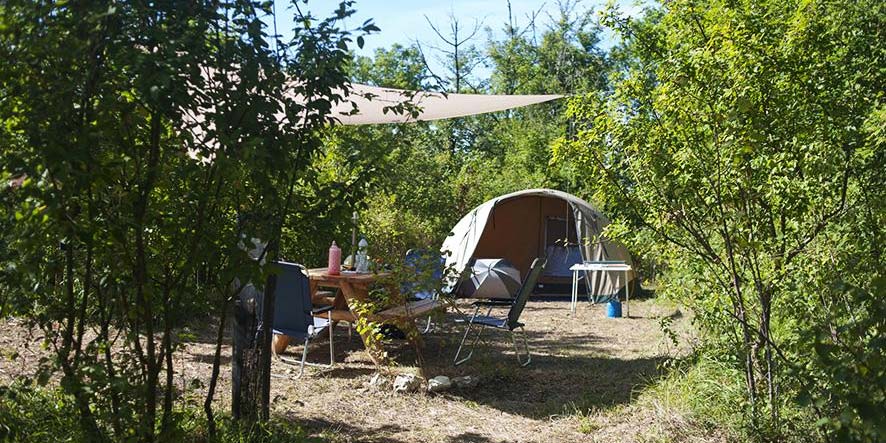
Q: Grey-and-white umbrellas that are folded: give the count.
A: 0